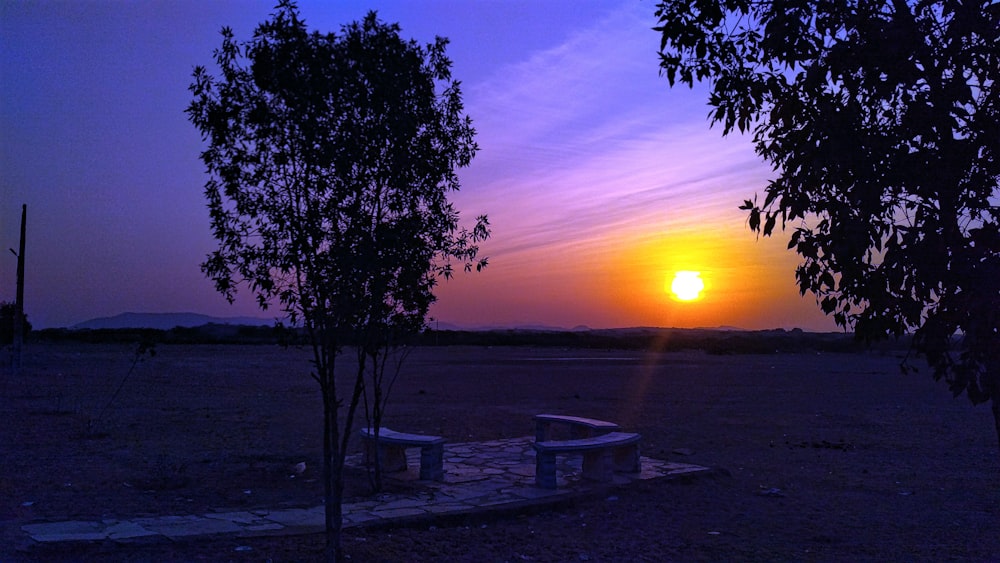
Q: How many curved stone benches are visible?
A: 3